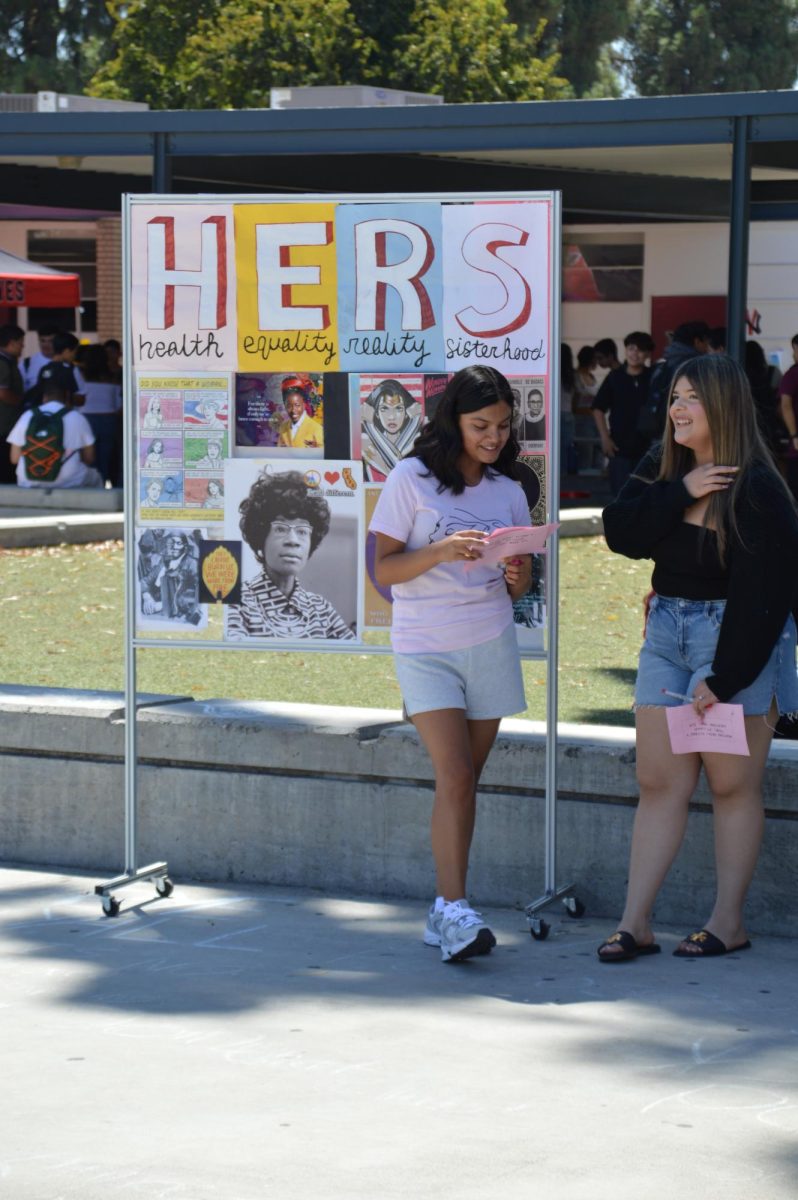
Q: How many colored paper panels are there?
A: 4